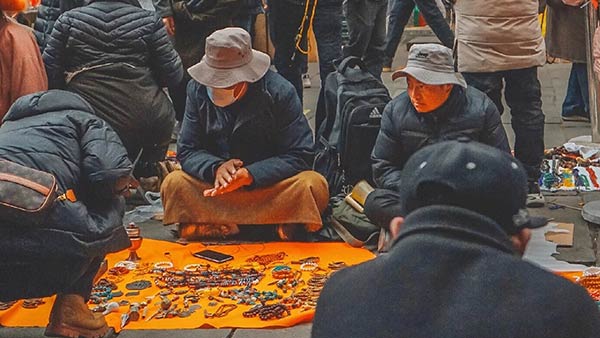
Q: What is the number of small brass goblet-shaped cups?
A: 1